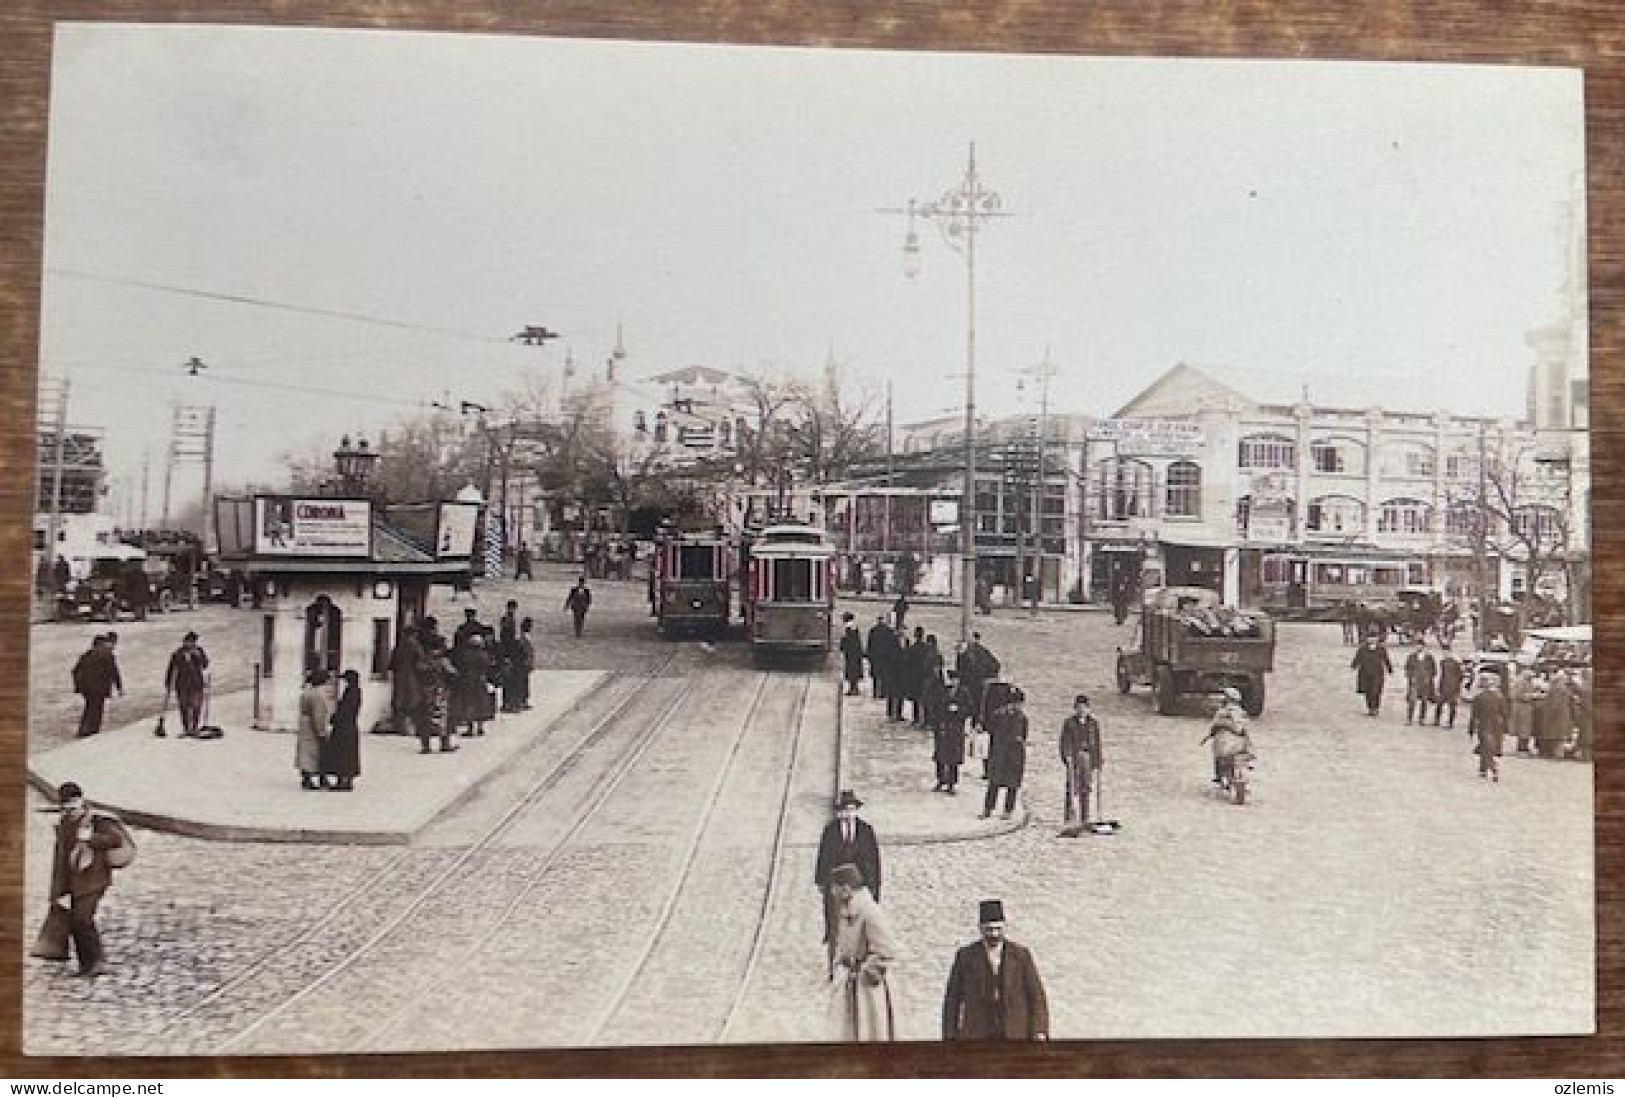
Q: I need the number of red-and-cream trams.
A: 2